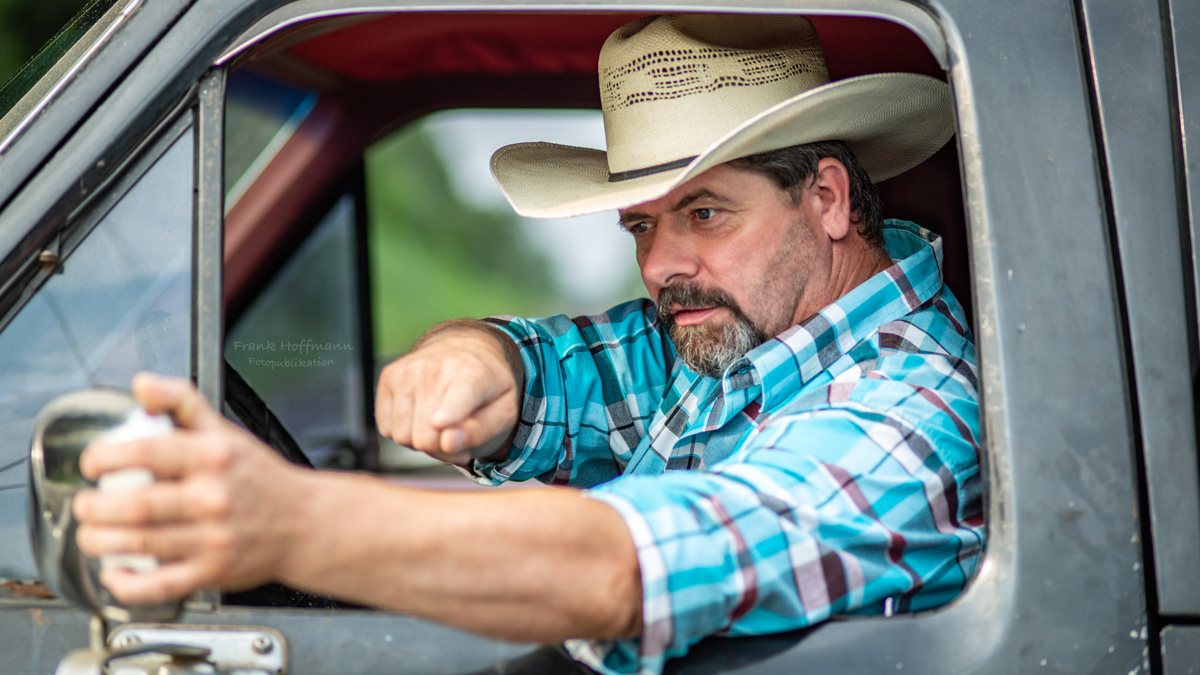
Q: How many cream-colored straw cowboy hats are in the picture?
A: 1